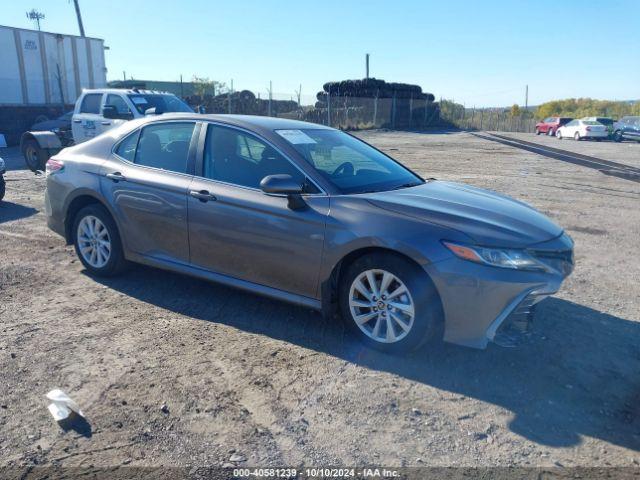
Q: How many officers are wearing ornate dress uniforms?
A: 0